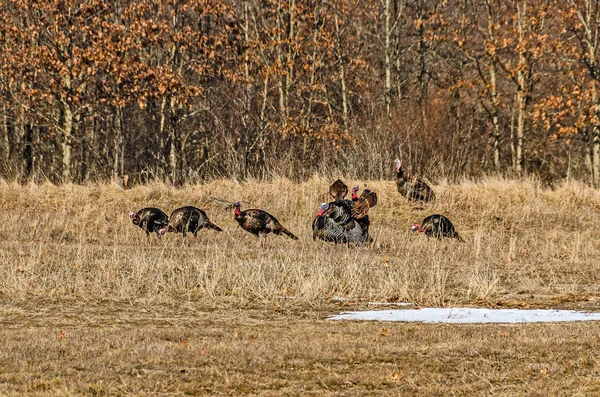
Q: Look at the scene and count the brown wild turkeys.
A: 7